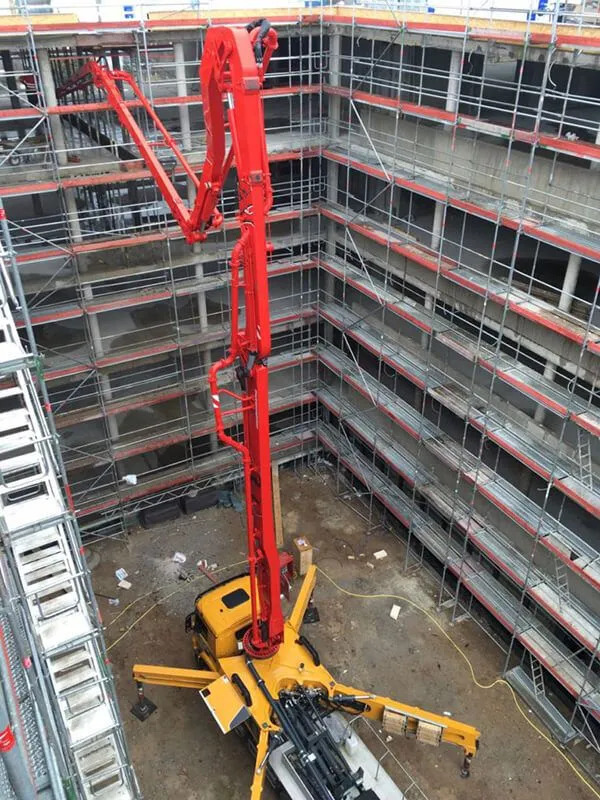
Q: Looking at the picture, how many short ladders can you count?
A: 3